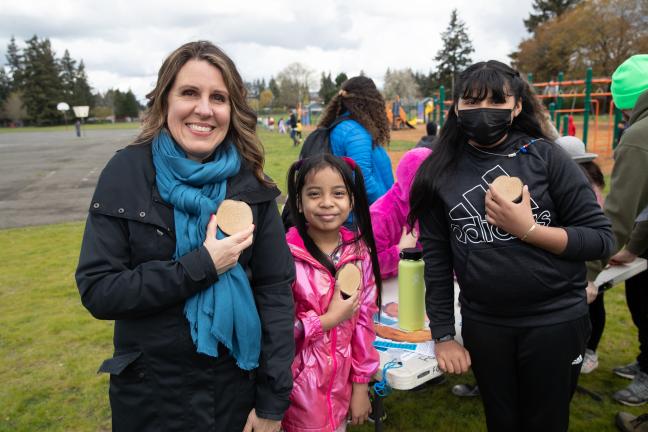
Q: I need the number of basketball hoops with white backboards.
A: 2